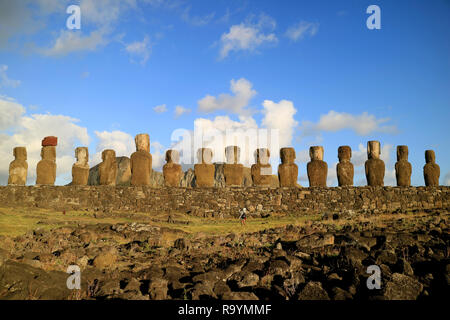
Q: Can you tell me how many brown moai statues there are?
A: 15